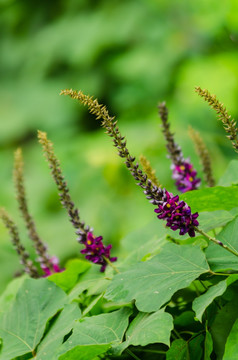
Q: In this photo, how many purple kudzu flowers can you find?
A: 4